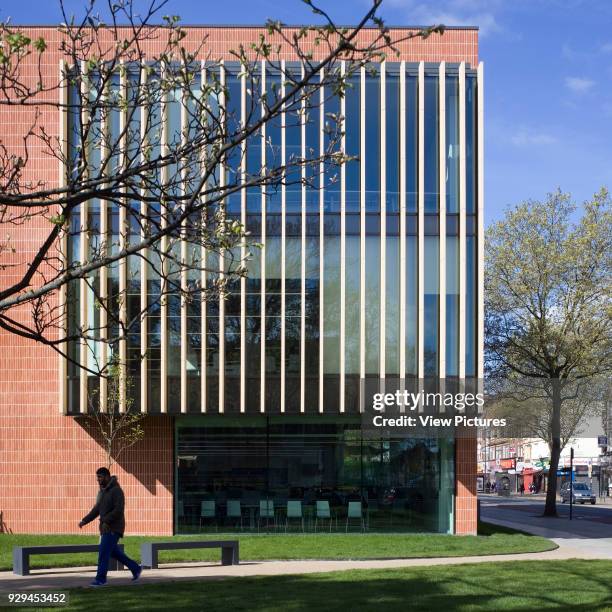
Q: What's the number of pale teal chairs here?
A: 6